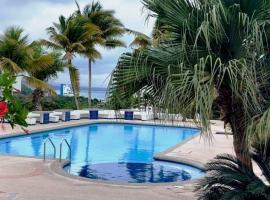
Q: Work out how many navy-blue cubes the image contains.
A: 4